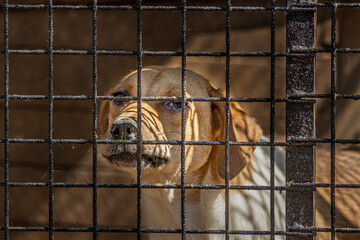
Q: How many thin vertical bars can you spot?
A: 8